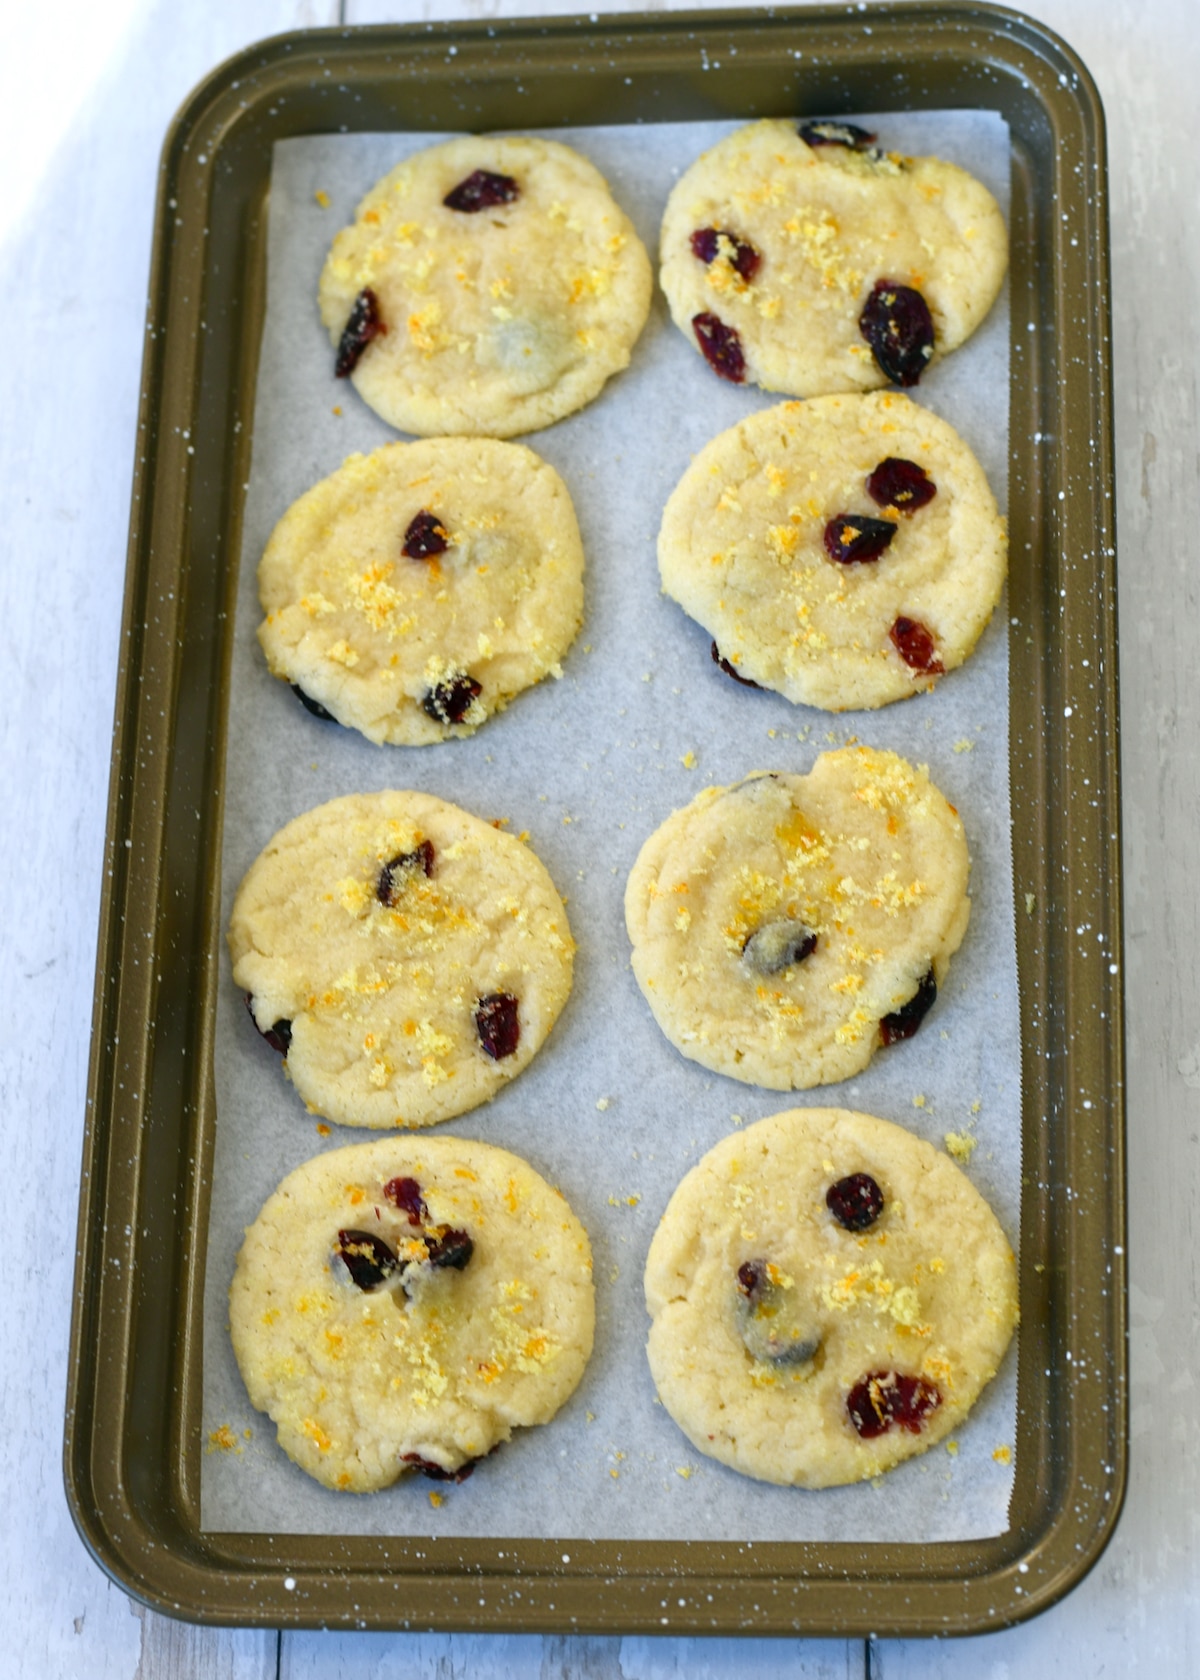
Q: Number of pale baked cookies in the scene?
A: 8